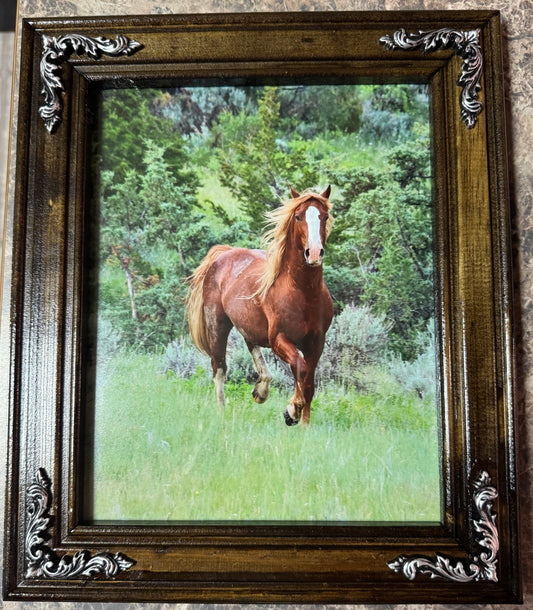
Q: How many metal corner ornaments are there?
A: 4